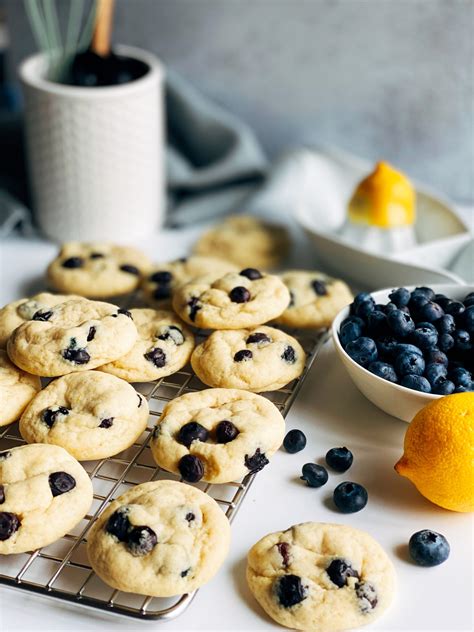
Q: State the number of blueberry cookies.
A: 15